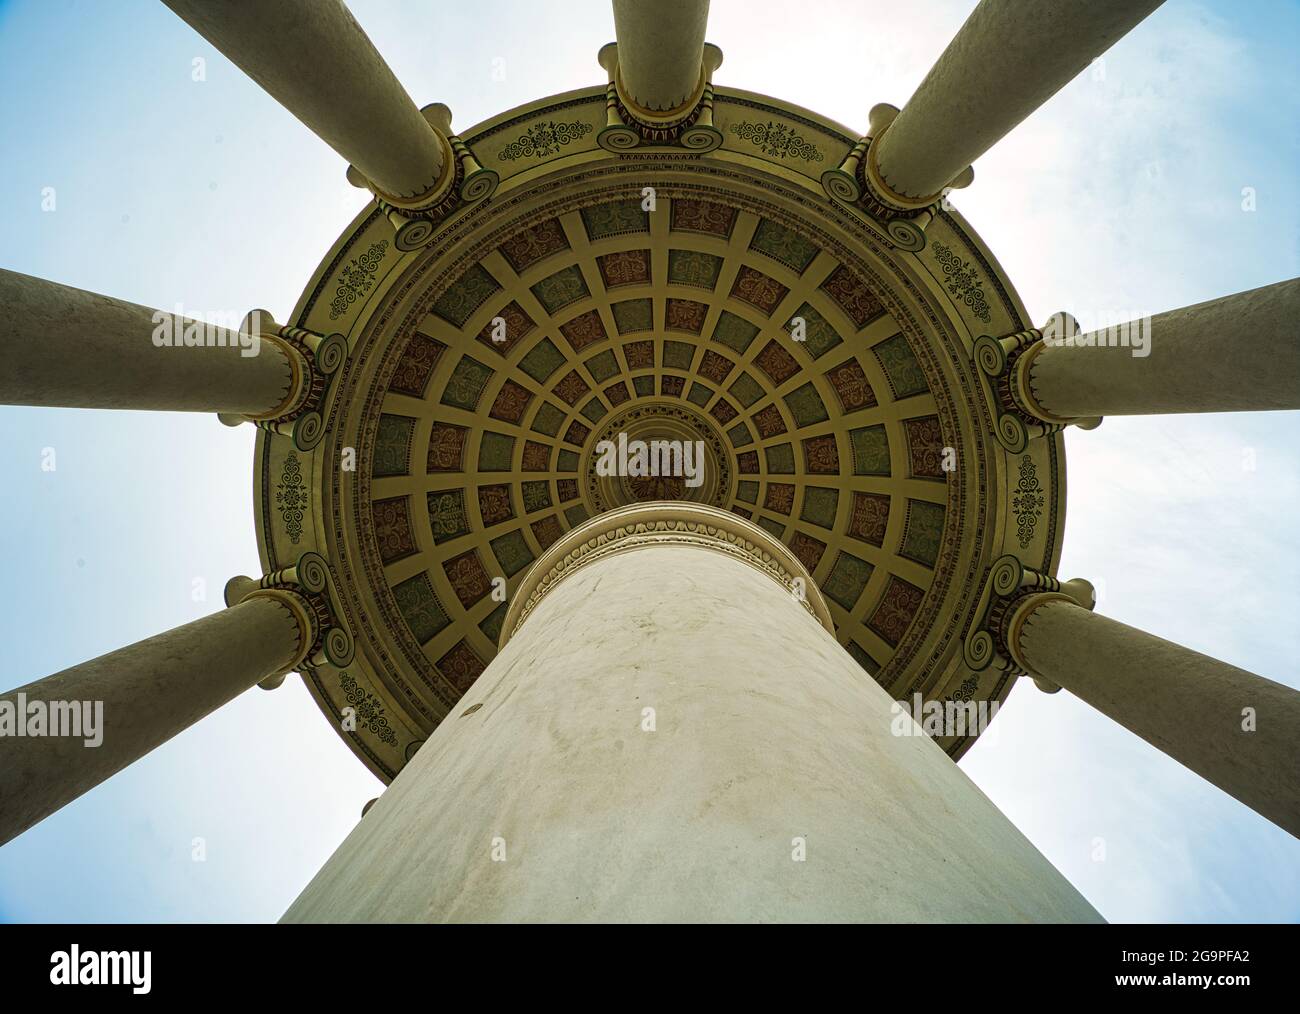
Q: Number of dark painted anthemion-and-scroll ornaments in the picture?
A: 8